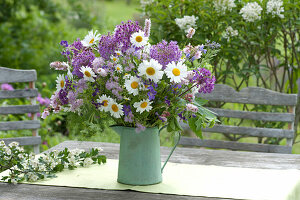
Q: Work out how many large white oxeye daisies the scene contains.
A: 10